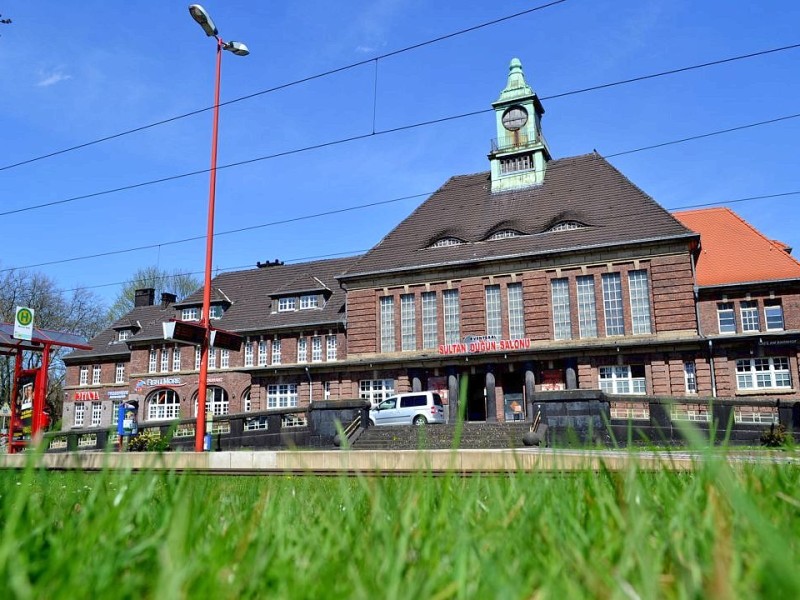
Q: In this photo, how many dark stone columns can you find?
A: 5